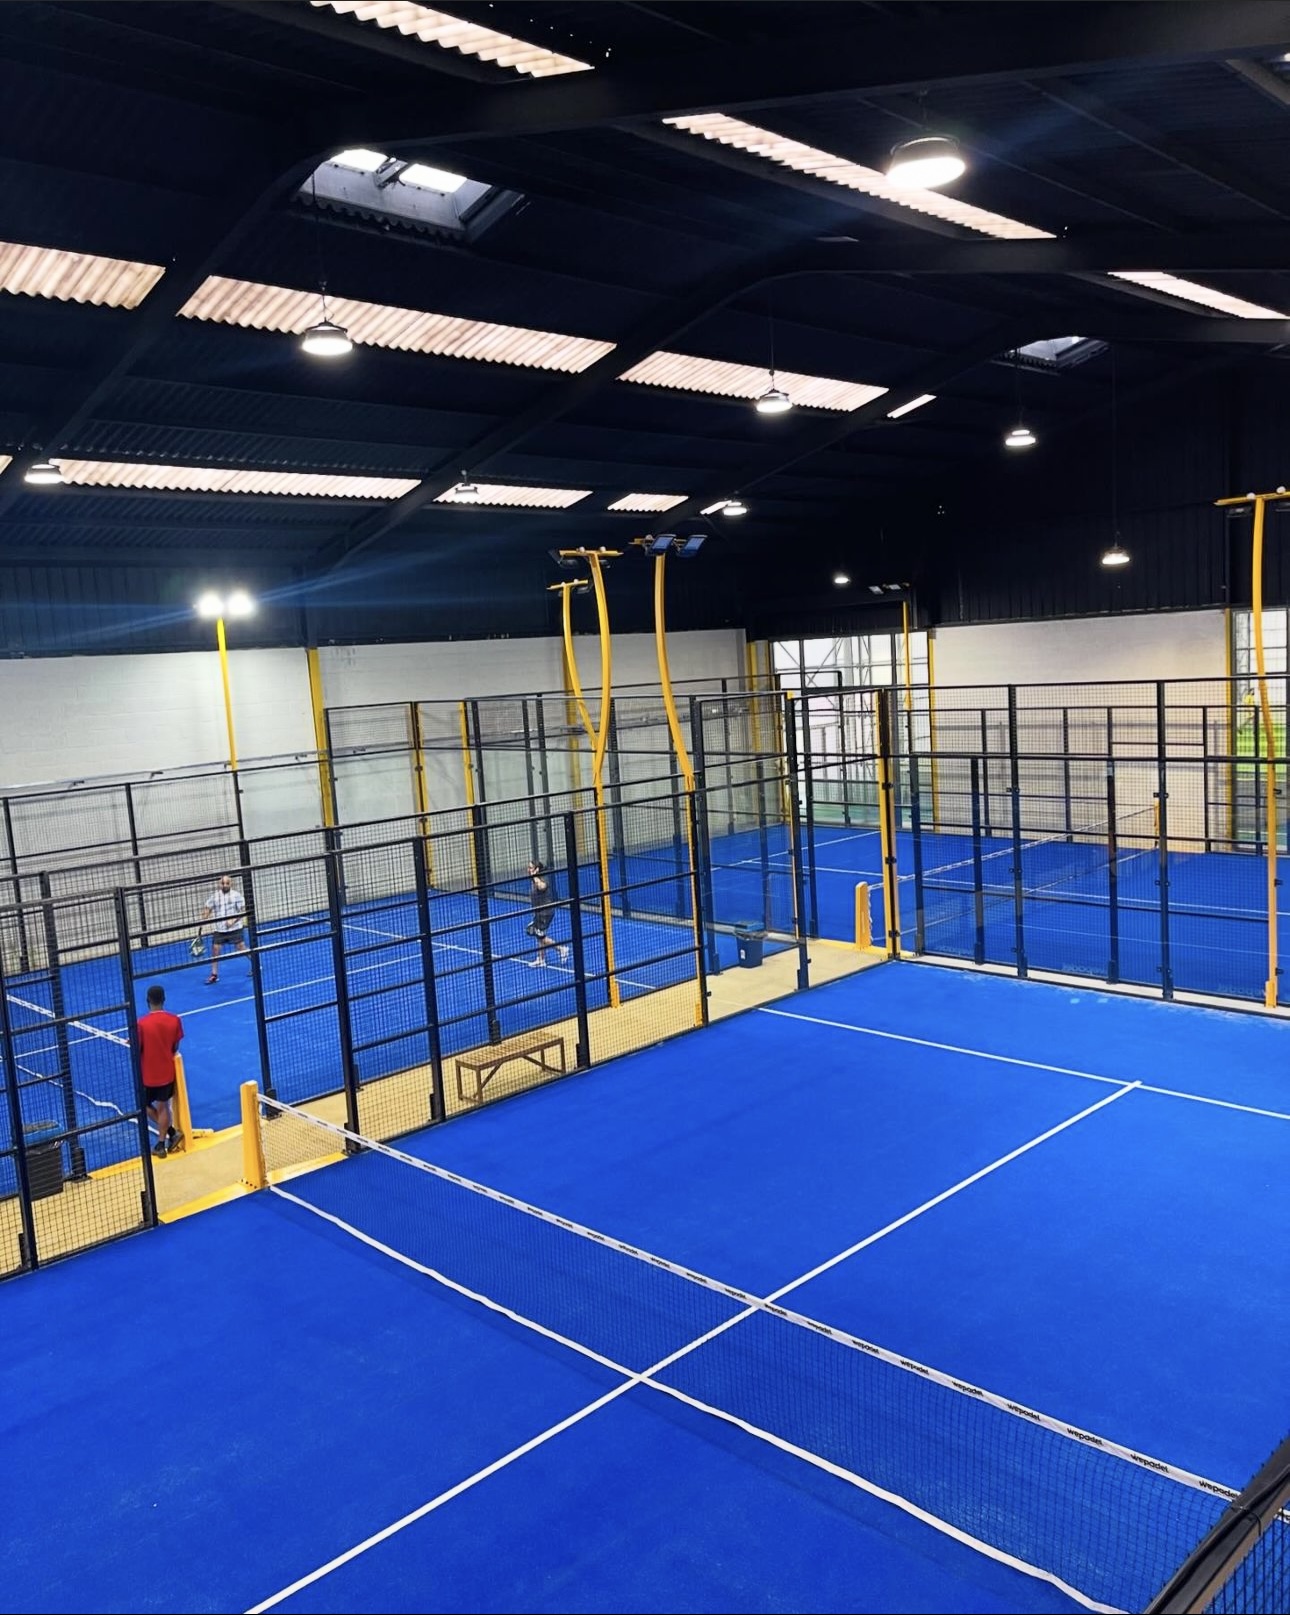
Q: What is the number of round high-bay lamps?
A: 9